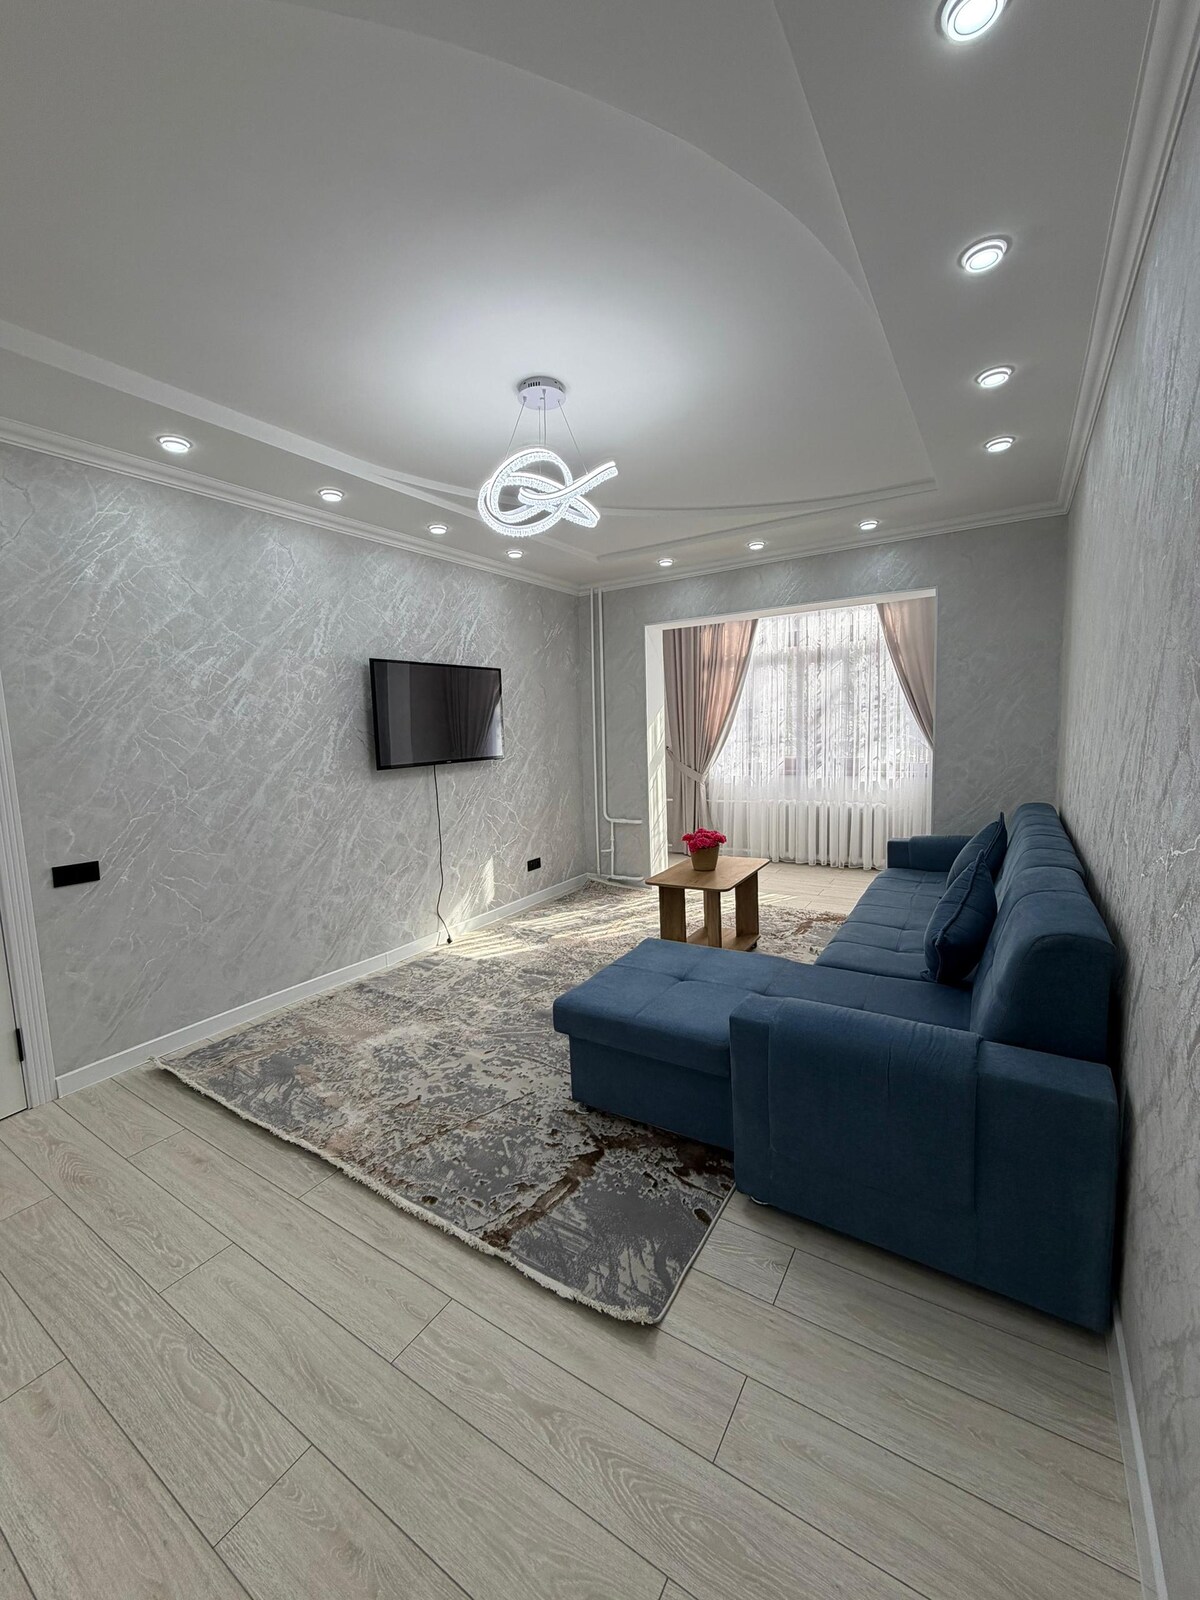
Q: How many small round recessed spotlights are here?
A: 11